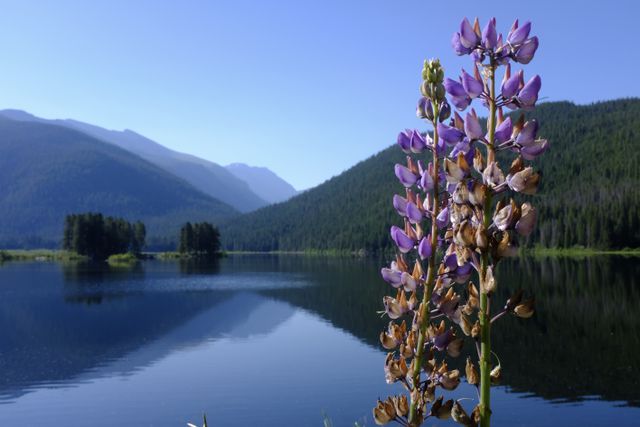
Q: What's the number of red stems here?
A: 0